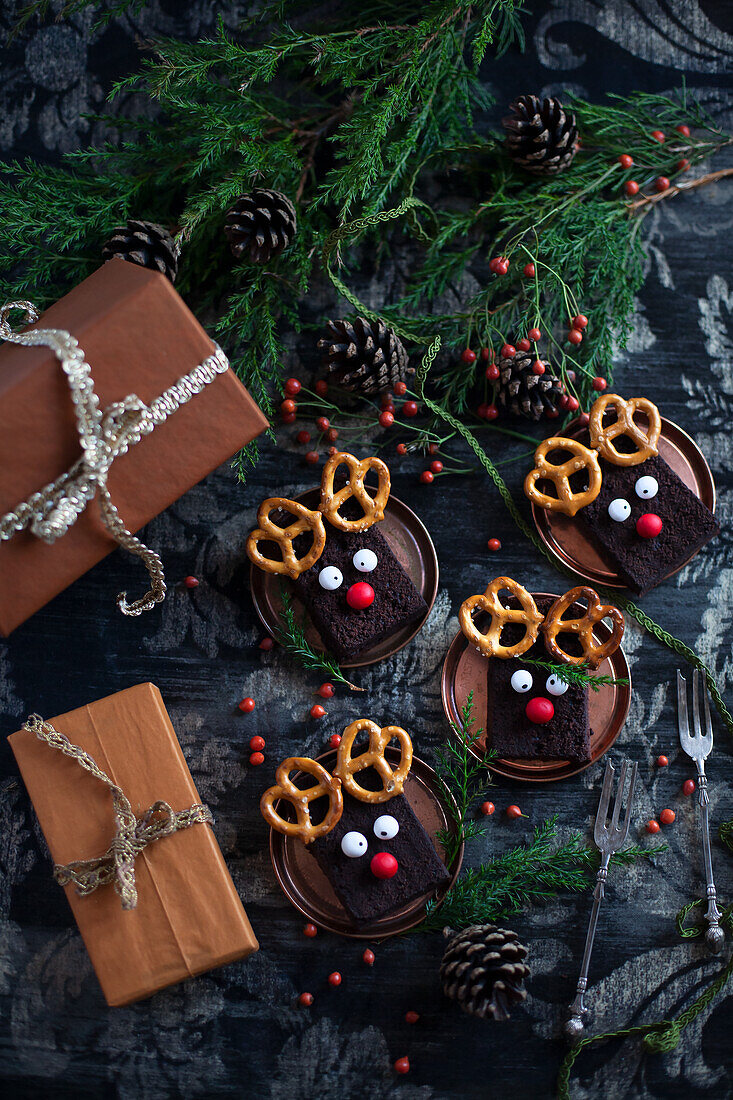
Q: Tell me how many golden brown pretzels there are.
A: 8